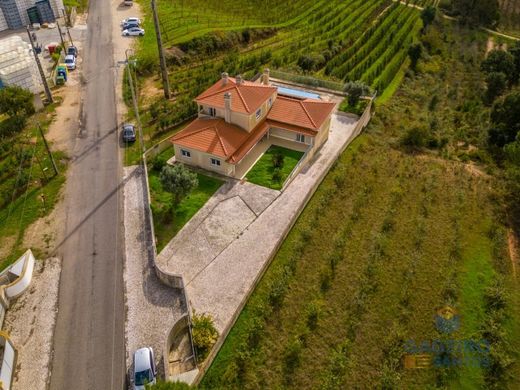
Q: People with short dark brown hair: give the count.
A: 0